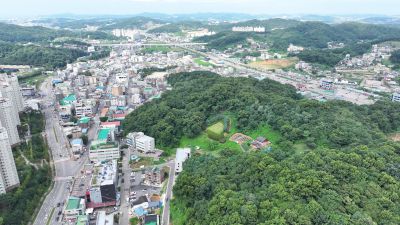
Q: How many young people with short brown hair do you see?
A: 0